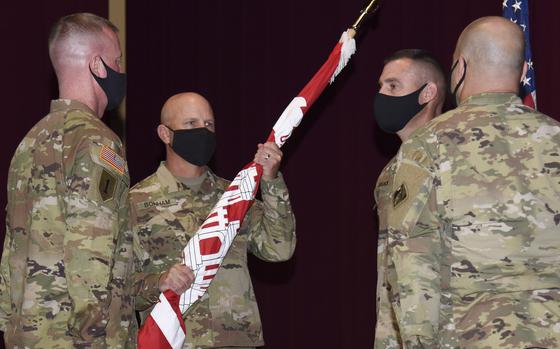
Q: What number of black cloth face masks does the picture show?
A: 4